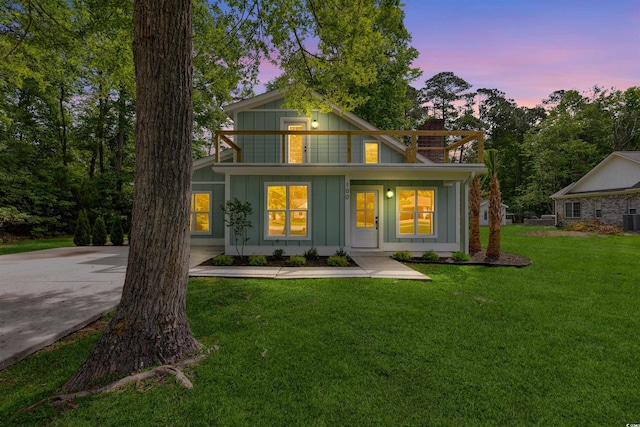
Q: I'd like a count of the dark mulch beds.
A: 2